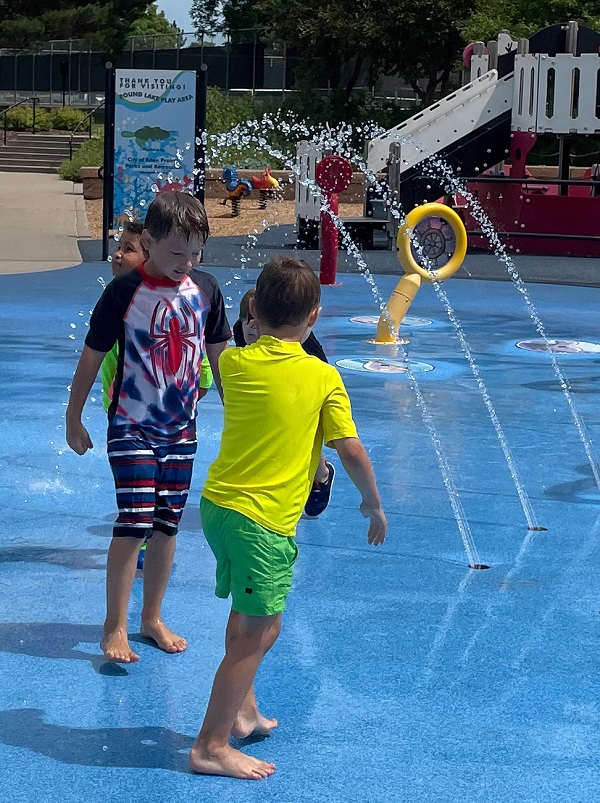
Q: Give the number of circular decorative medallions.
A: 3